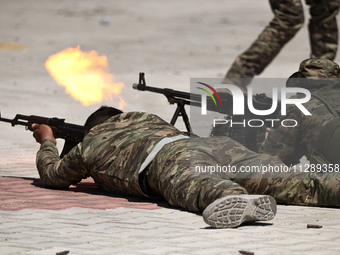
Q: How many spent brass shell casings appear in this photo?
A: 3